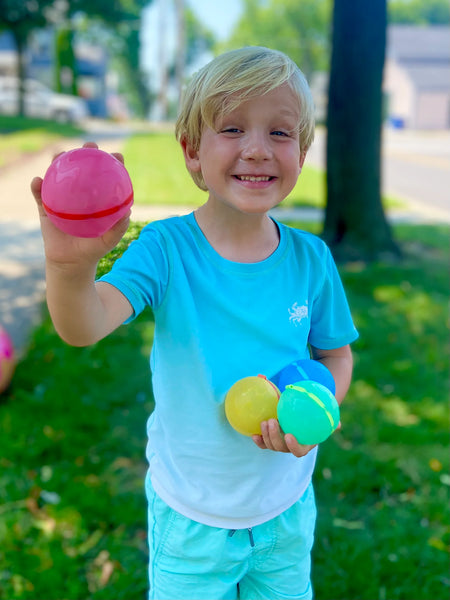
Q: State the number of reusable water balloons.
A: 4